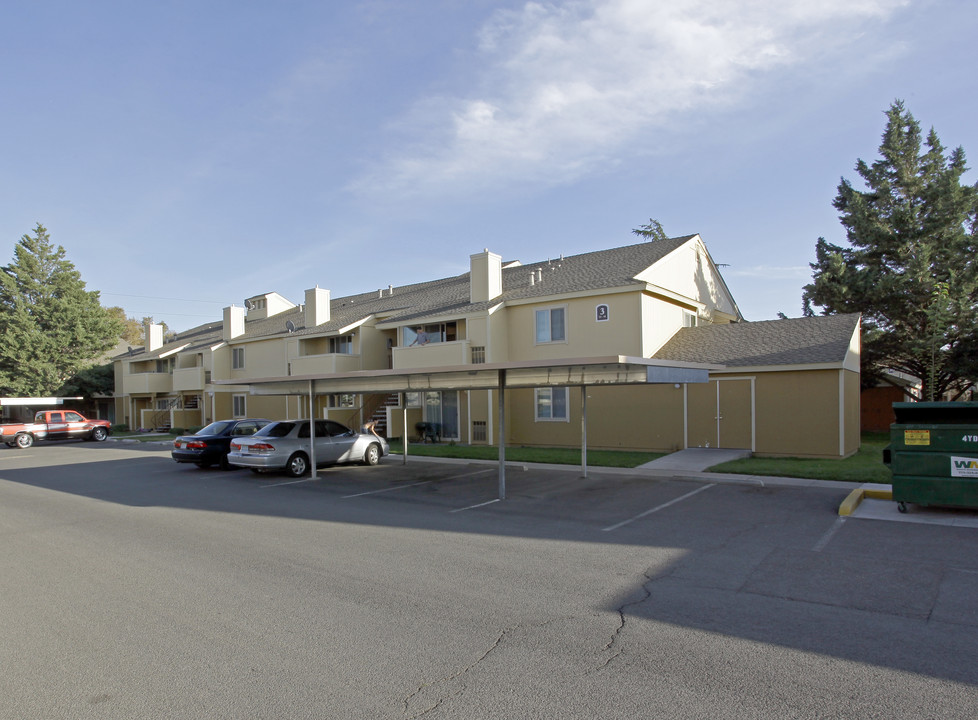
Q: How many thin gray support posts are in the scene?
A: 4